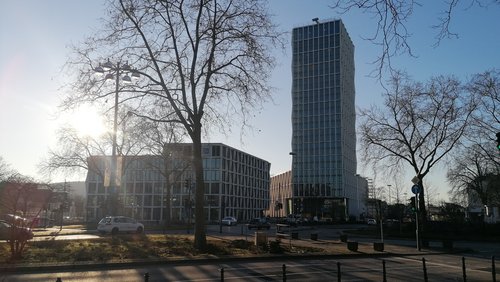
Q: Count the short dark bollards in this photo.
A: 9